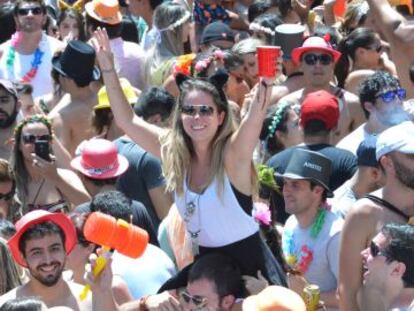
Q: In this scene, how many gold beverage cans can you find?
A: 1